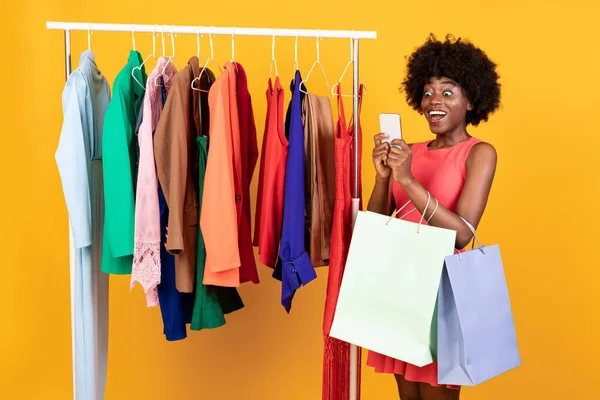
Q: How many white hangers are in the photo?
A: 12